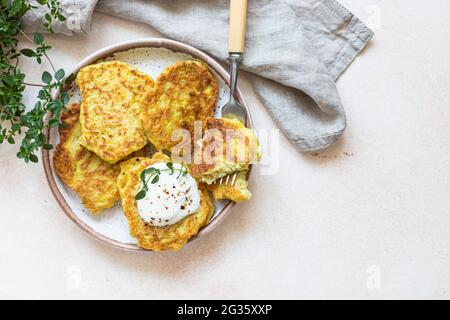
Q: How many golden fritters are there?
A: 5